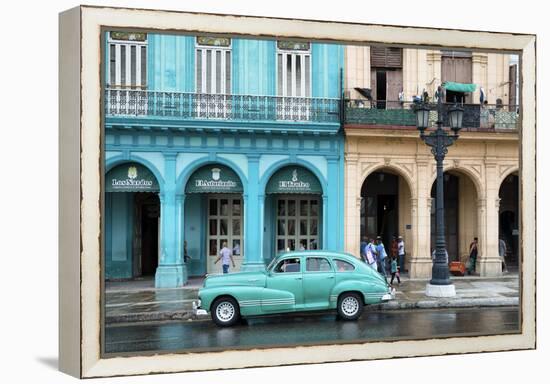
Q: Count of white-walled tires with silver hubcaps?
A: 2